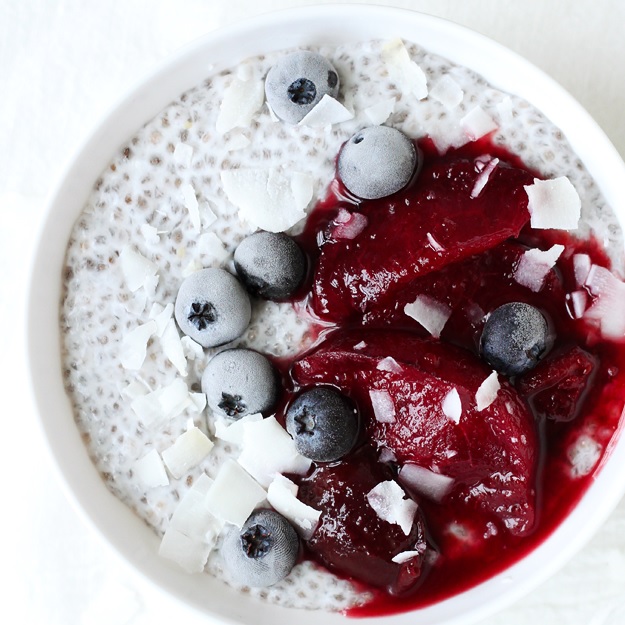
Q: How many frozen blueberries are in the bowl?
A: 8